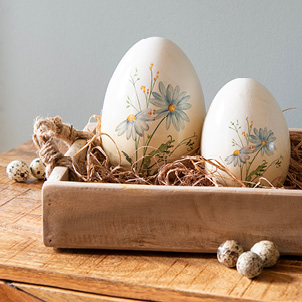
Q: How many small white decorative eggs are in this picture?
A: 5